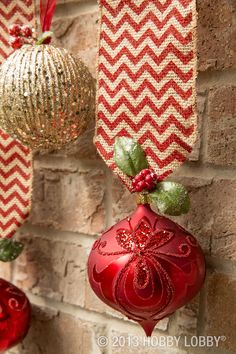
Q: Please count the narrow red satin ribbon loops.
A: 1